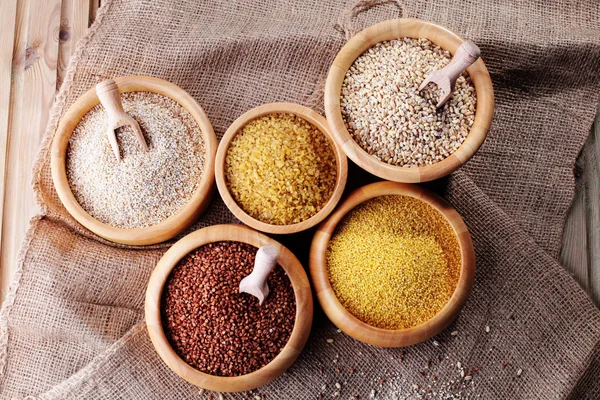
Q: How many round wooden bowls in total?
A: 5